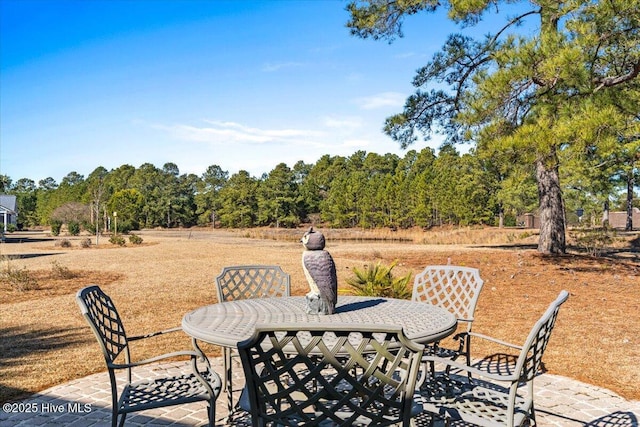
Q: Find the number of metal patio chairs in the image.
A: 5